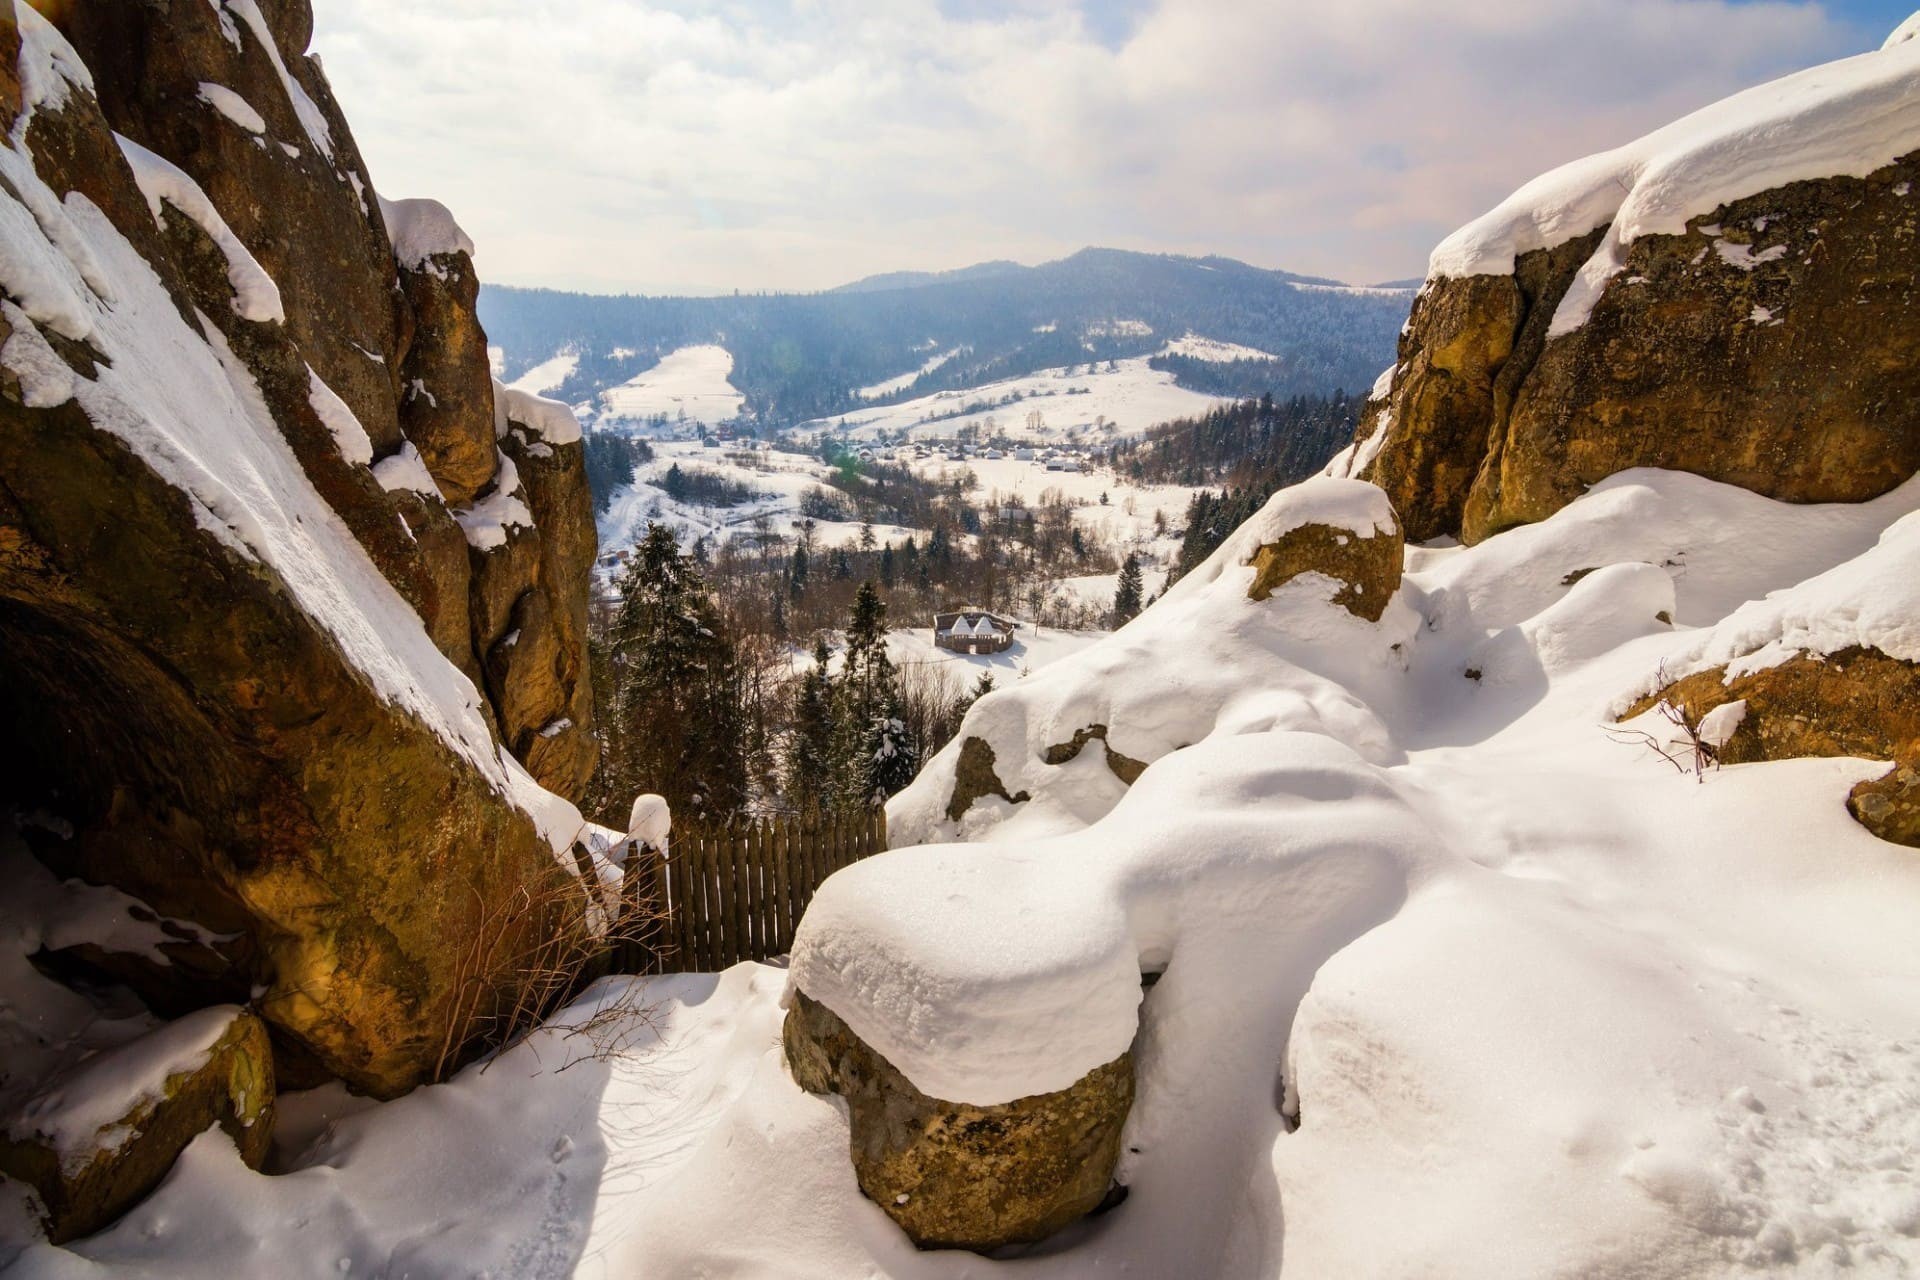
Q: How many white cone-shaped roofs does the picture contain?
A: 2